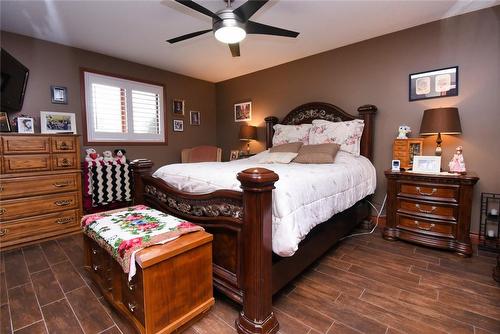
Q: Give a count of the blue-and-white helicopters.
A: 0